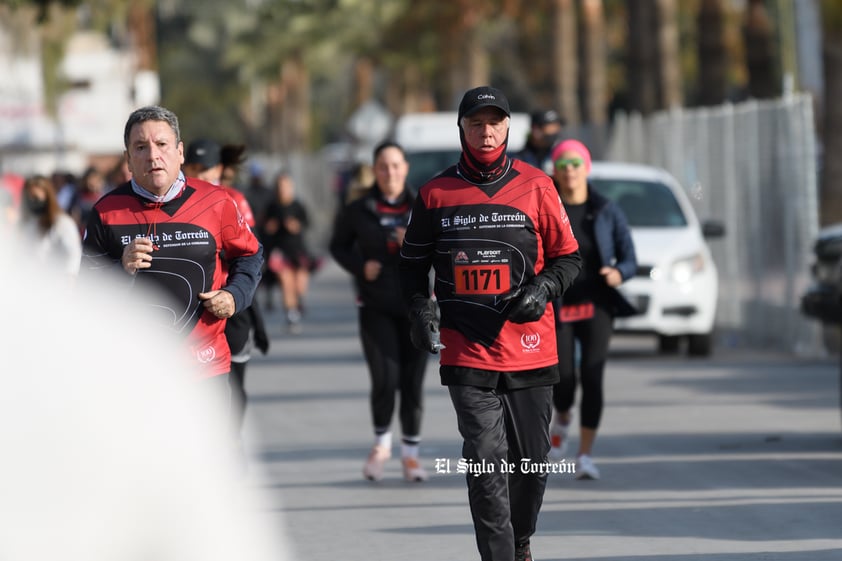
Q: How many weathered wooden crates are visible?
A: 0